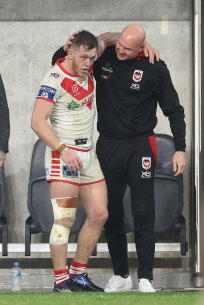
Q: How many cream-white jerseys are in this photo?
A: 1